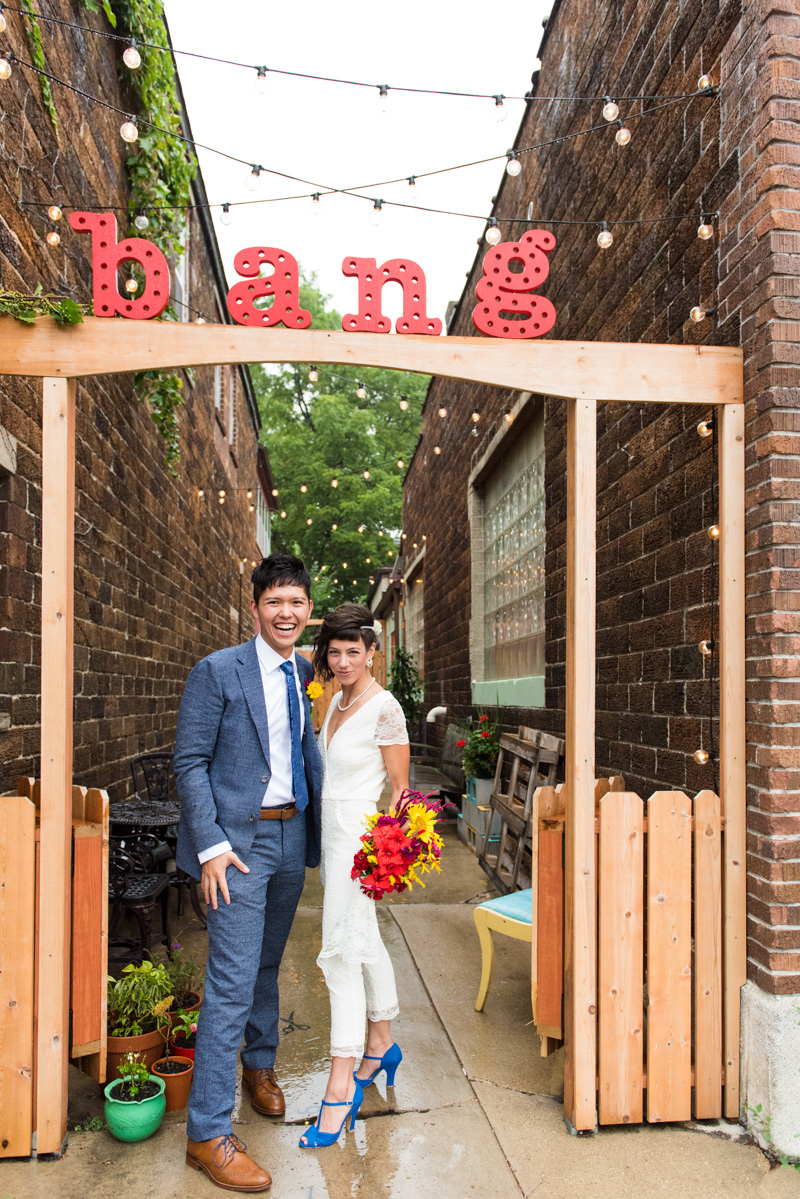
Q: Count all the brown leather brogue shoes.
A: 2